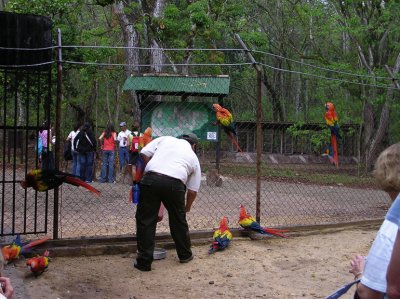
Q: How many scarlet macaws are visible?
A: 8